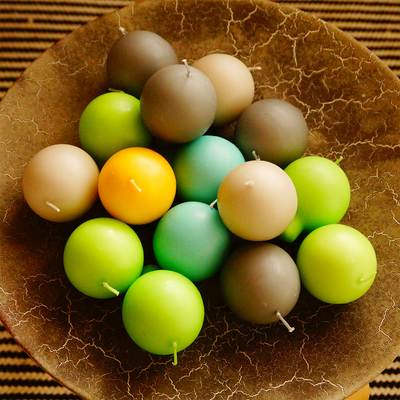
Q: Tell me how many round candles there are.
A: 15